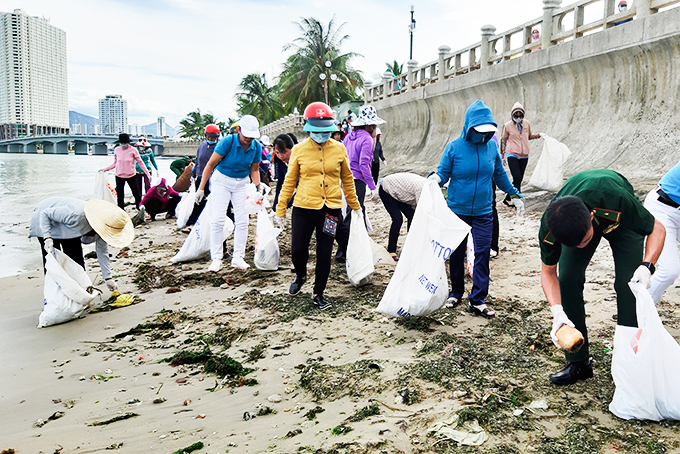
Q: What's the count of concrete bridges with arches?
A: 1